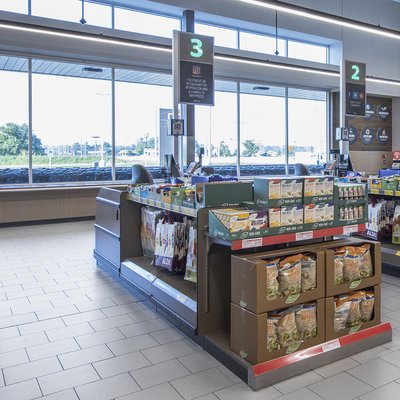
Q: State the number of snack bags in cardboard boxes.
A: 12